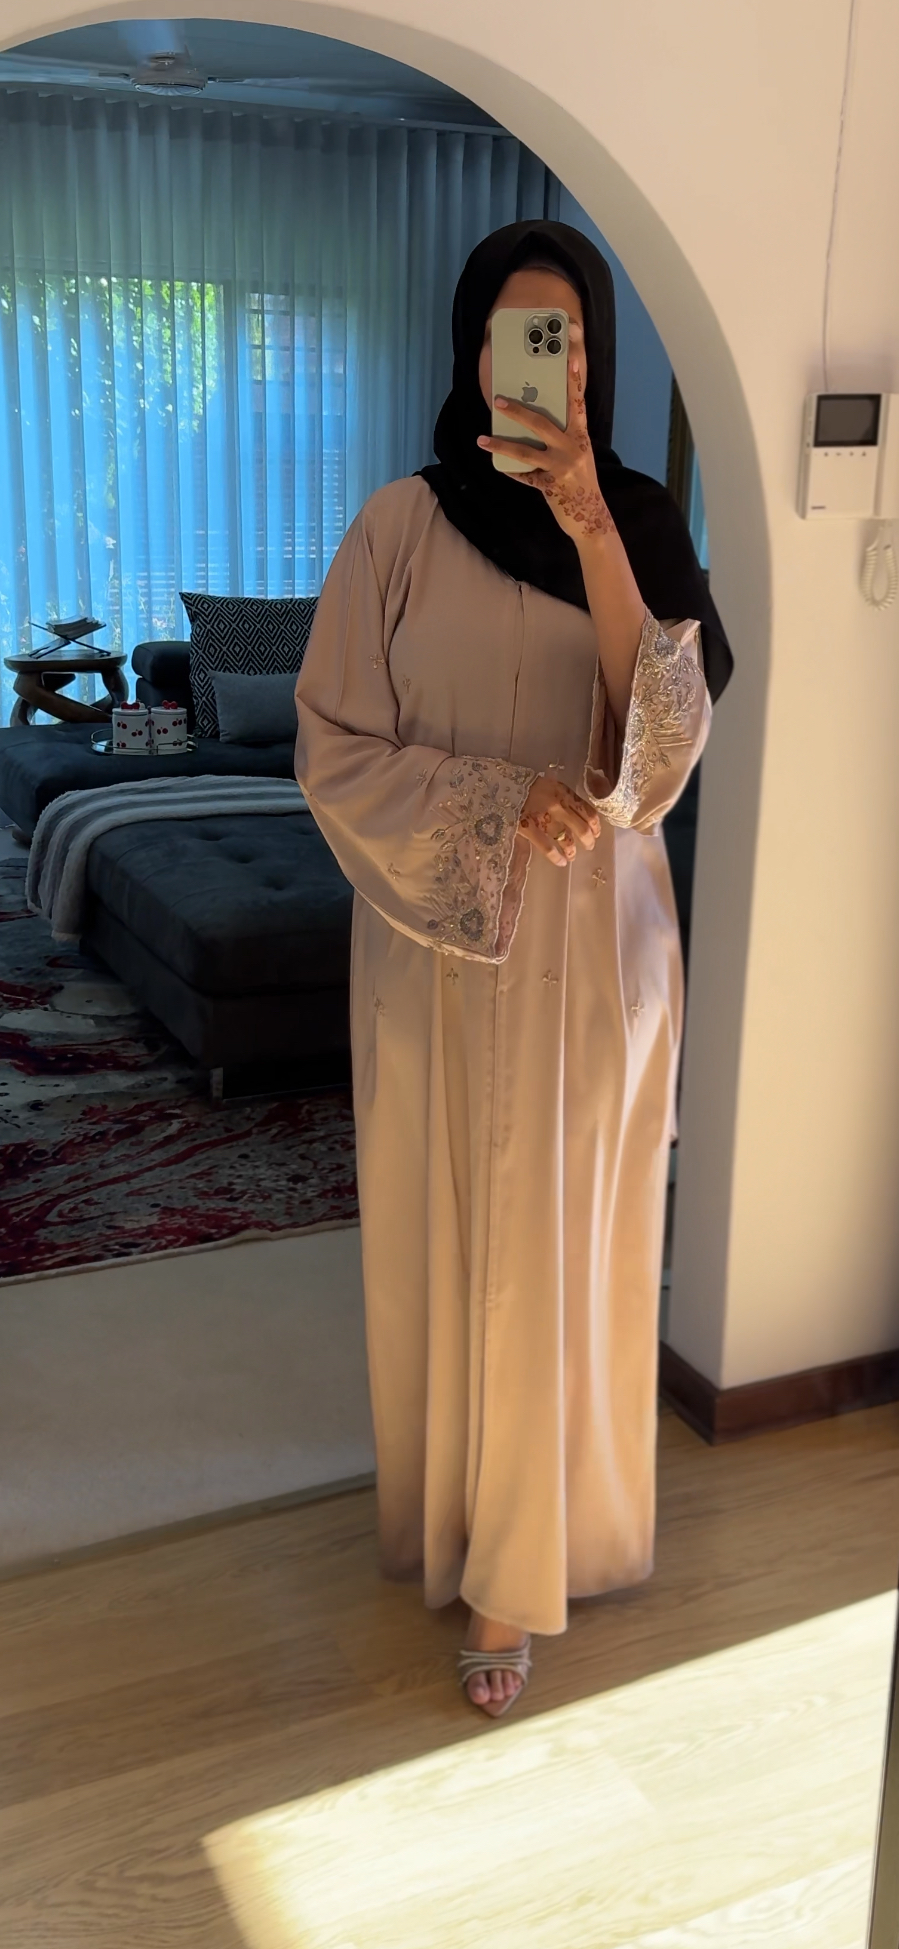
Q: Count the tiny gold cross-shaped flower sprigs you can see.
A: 10